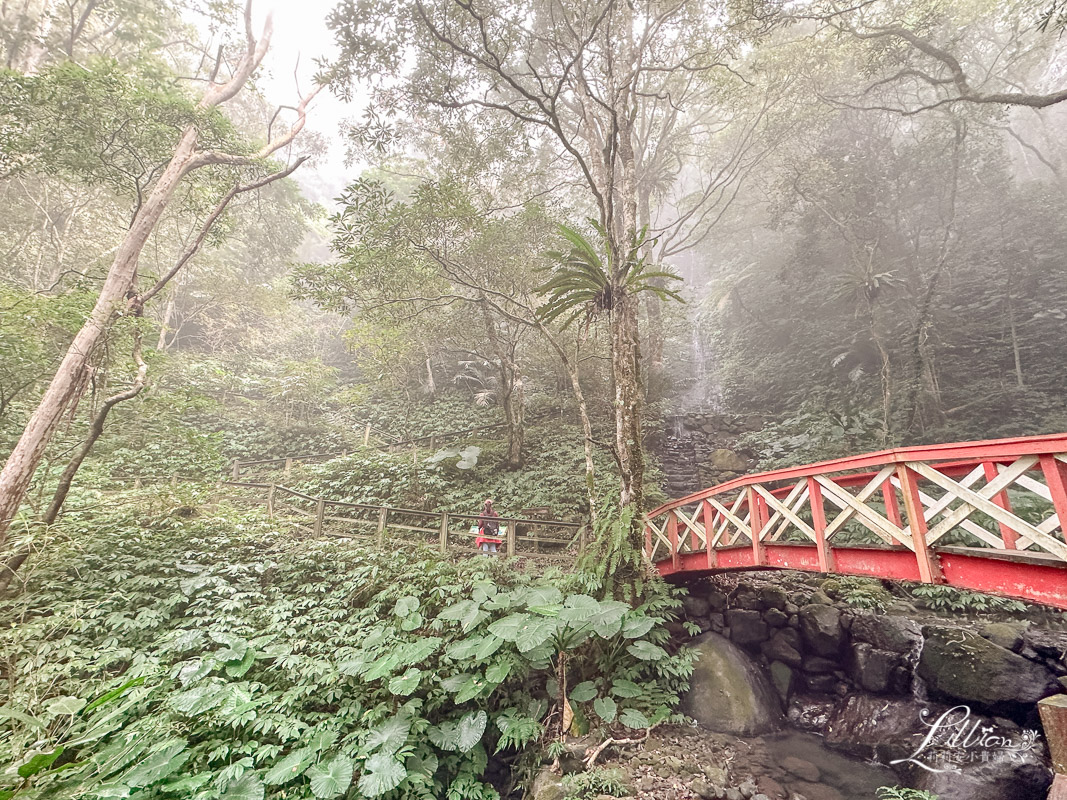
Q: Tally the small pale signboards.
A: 2